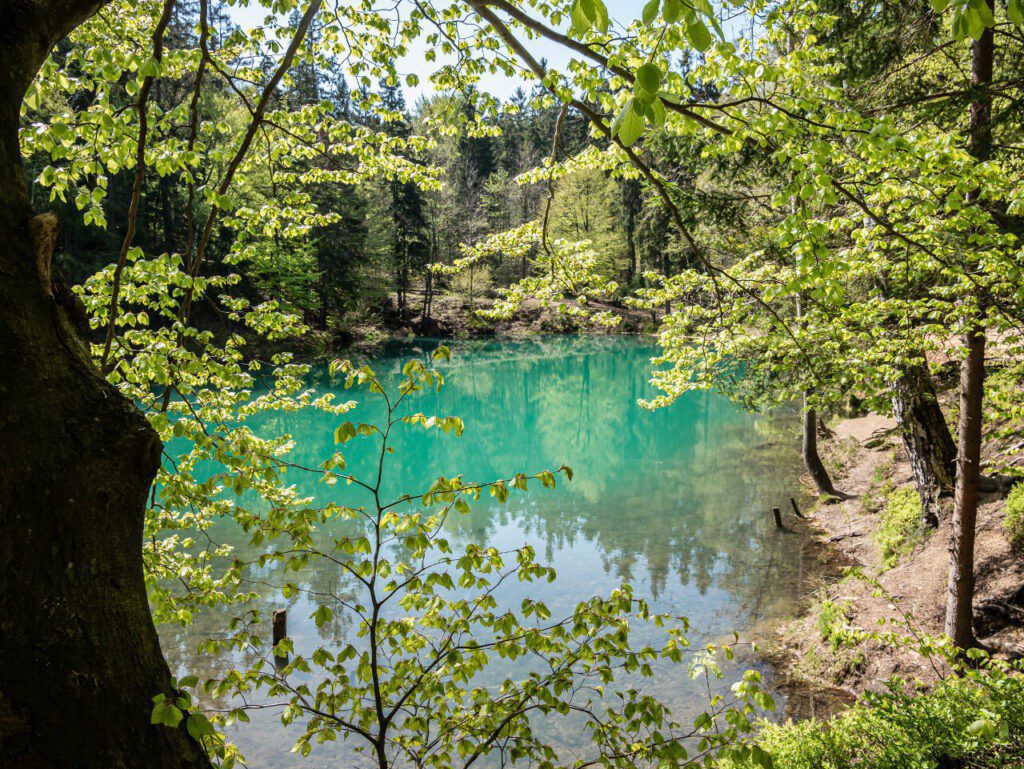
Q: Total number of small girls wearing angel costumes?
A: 0